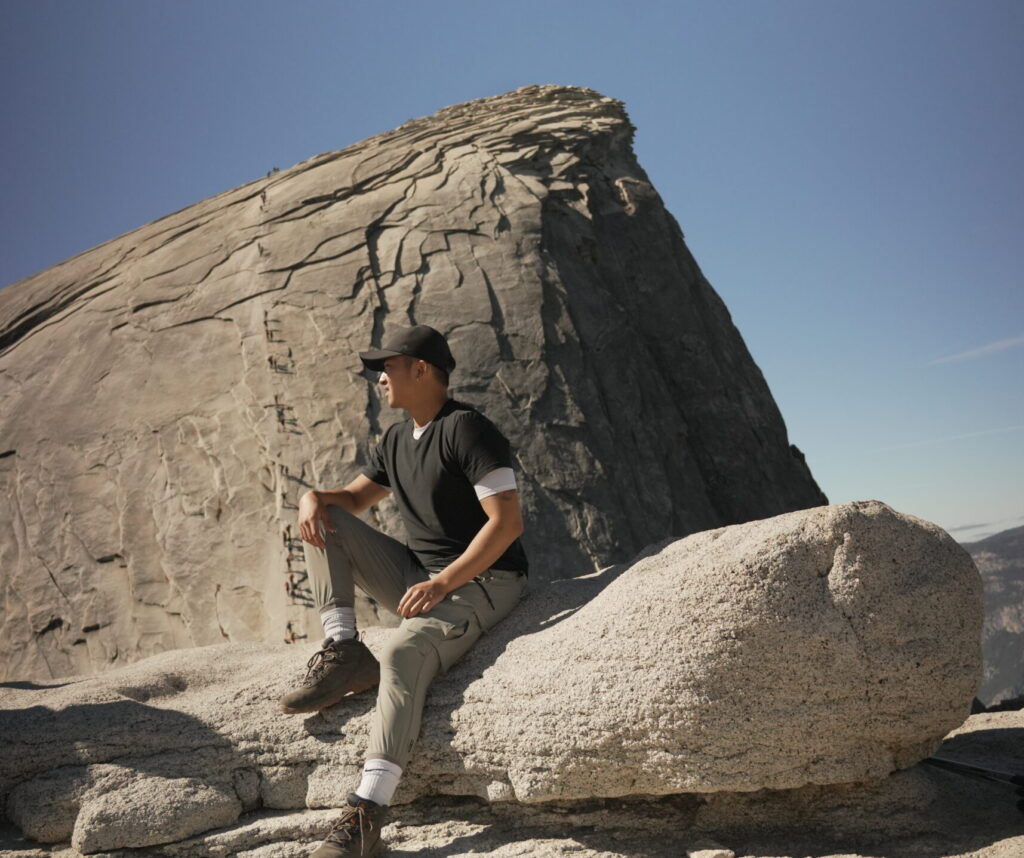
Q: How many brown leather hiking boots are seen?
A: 2